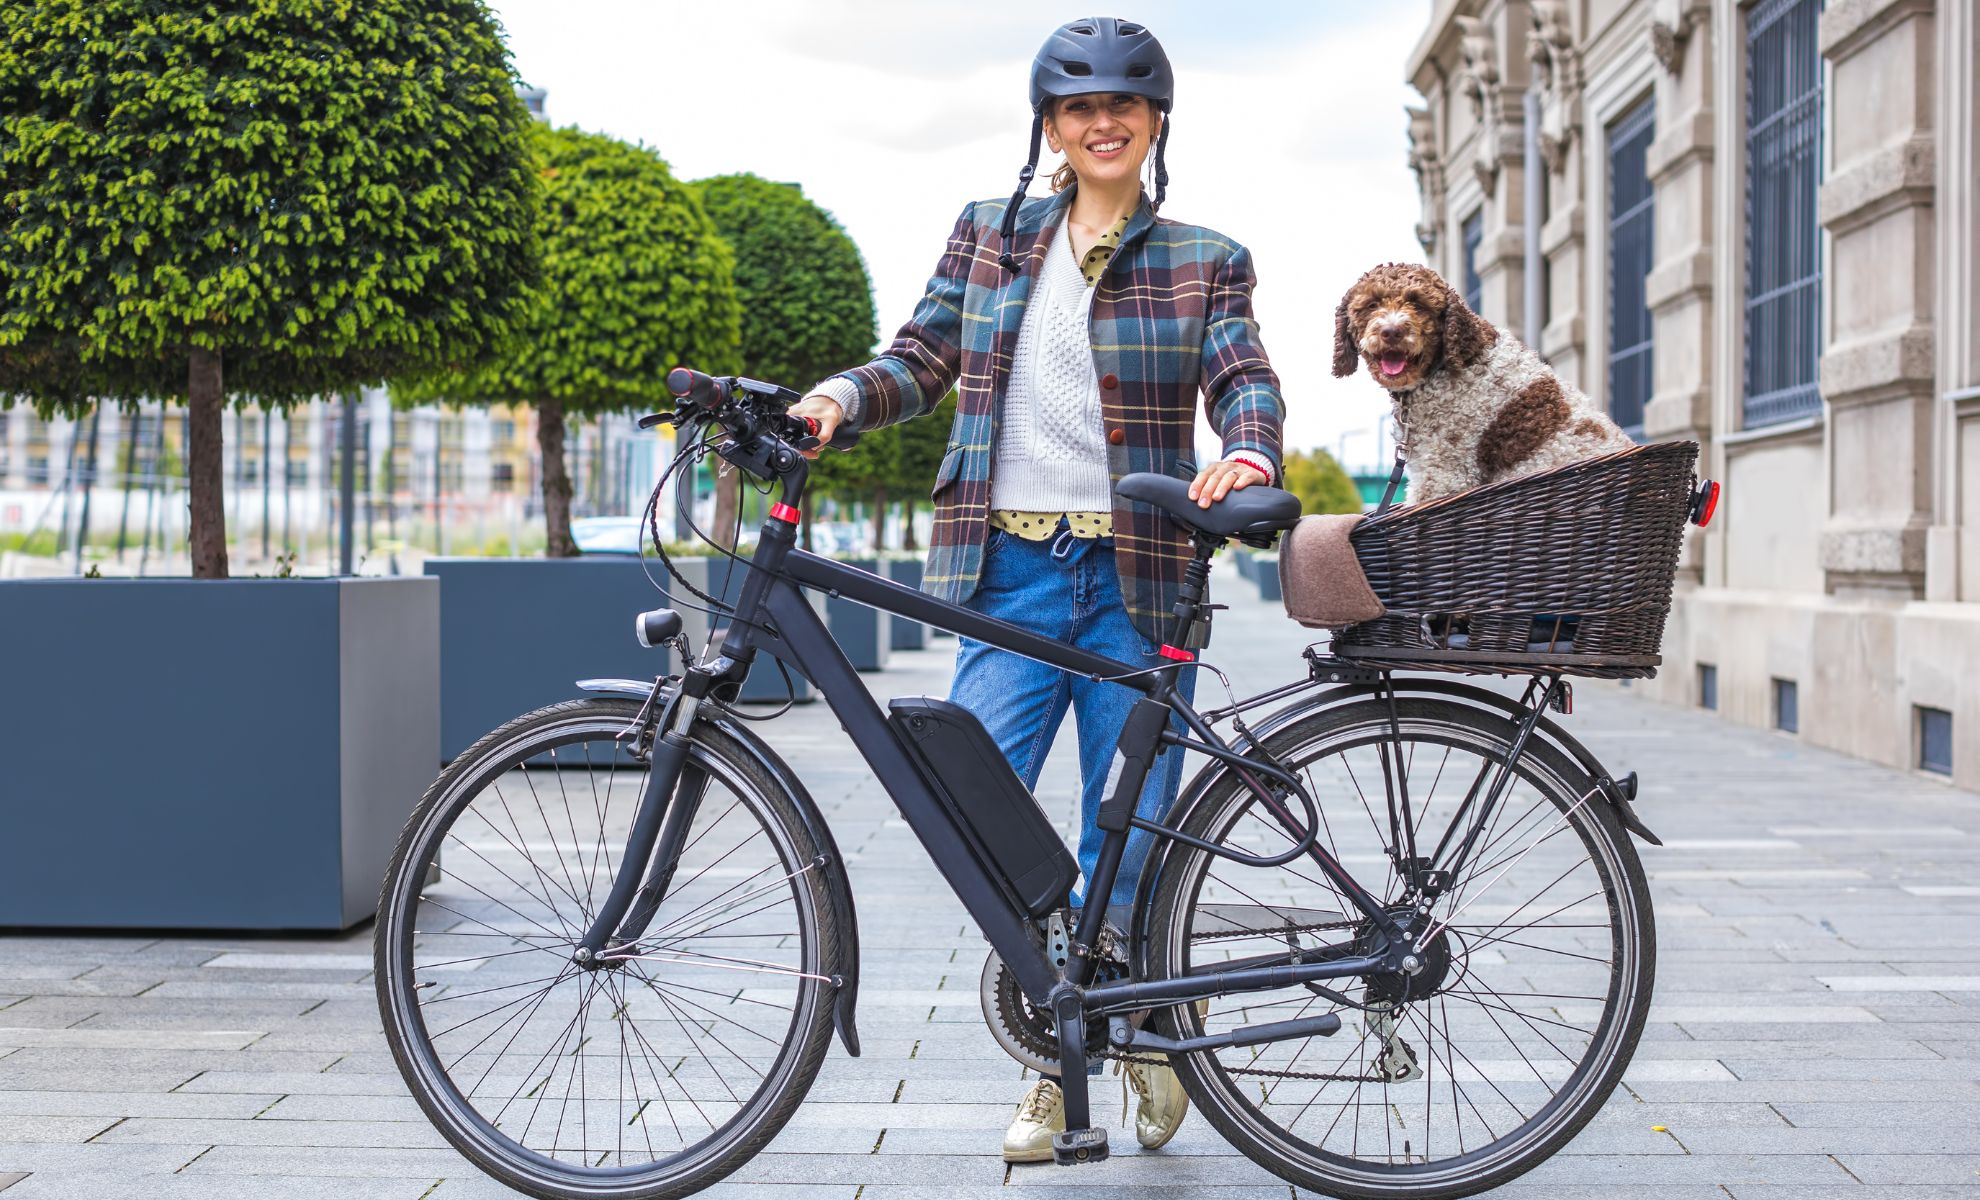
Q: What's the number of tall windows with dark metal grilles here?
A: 3